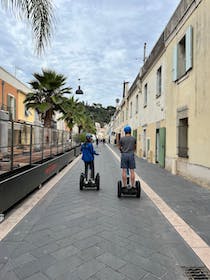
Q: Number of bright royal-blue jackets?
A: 1